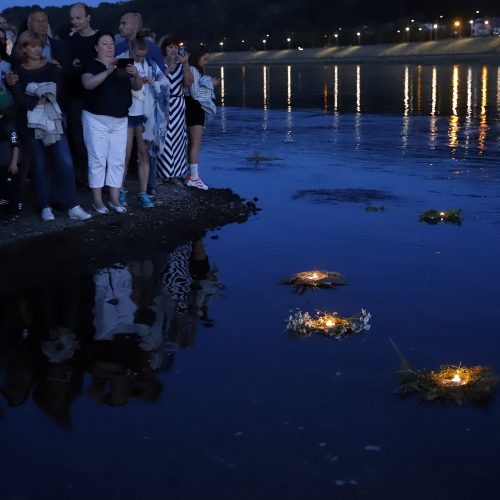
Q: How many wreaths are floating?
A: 4